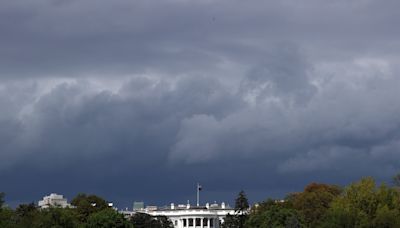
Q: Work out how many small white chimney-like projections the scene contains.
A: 4